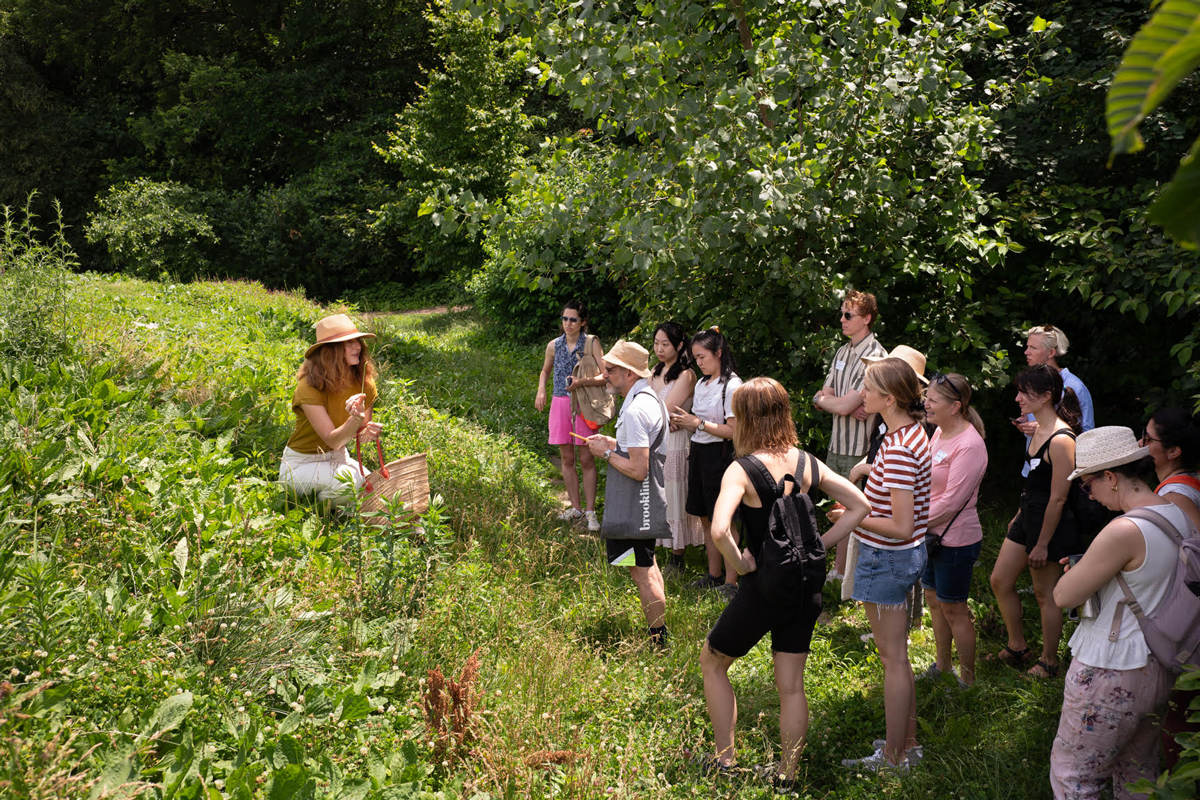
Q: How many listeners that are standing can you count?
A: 13